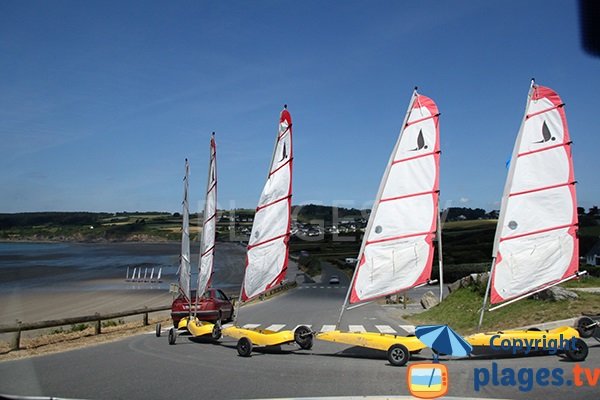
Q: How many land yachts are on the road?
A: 5